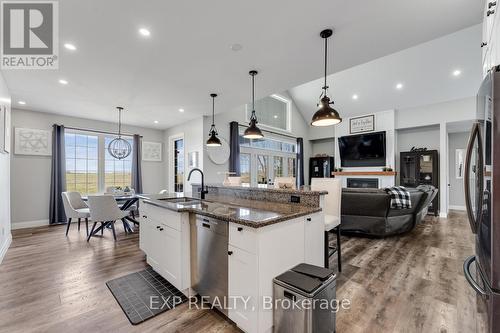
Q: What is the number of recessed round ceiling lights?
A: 9